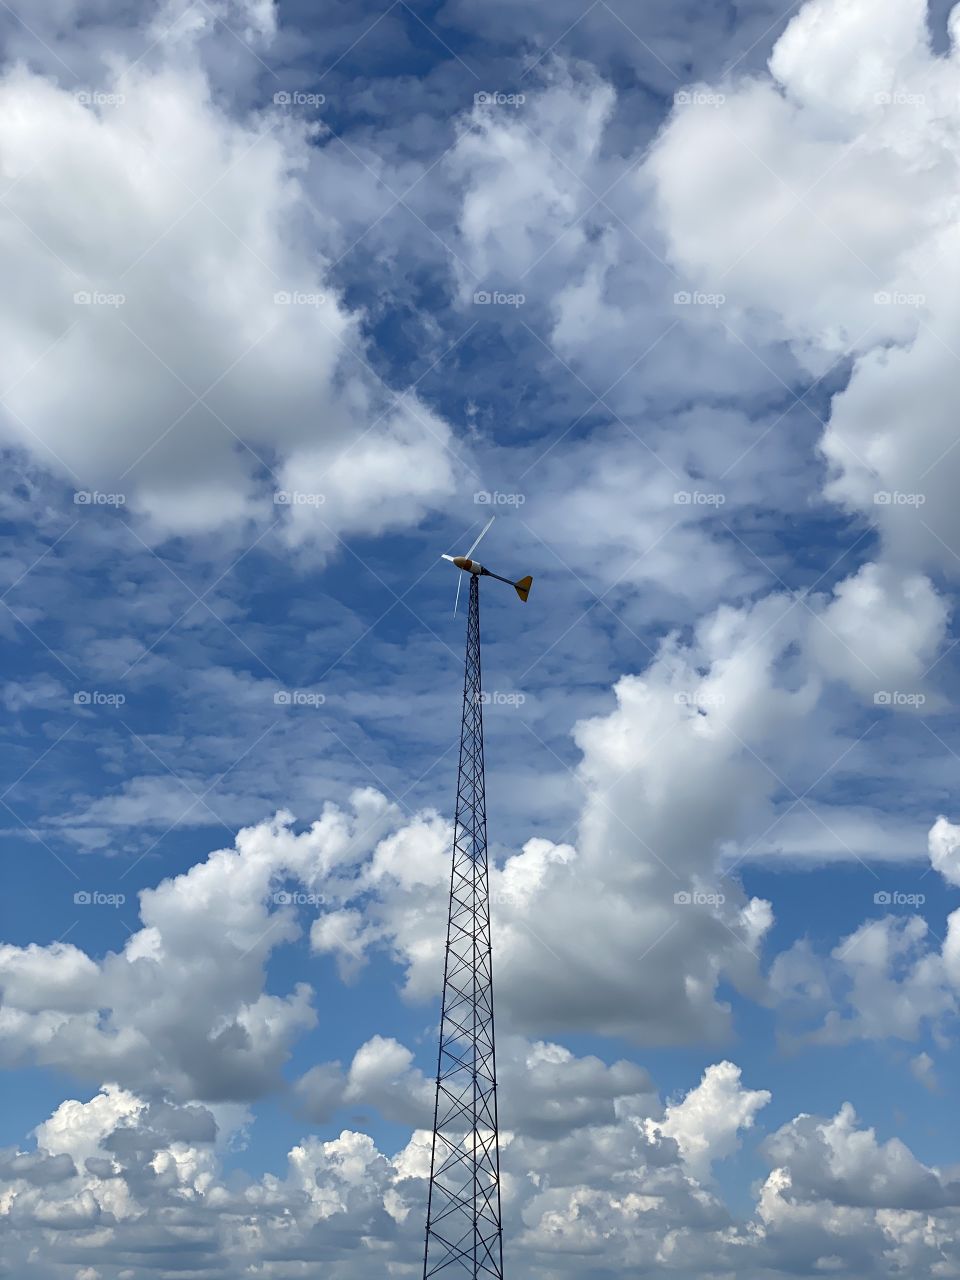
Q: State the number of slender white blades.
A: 3